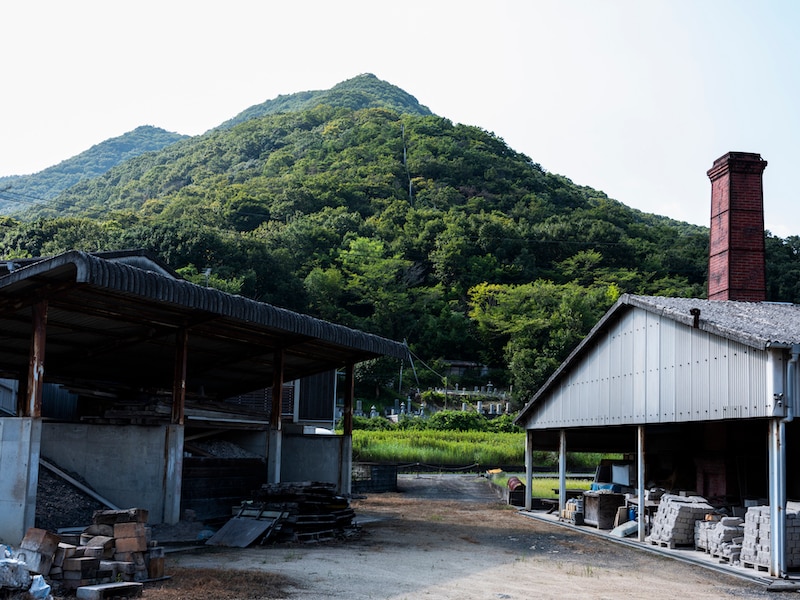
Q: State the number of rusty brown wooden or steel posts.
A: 4